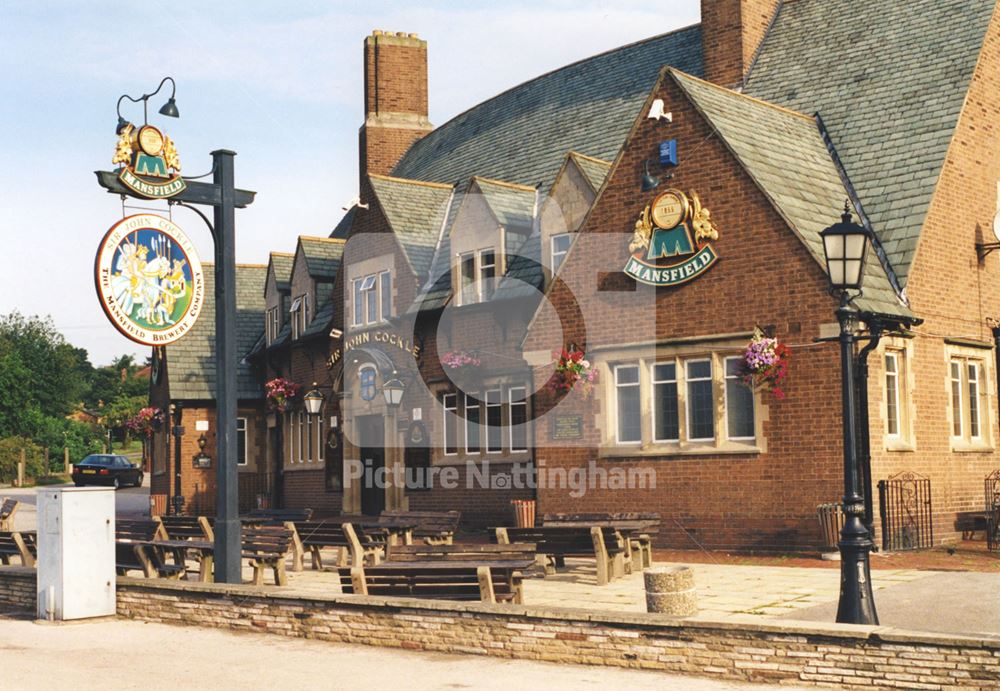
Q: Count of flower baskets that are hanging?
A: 5